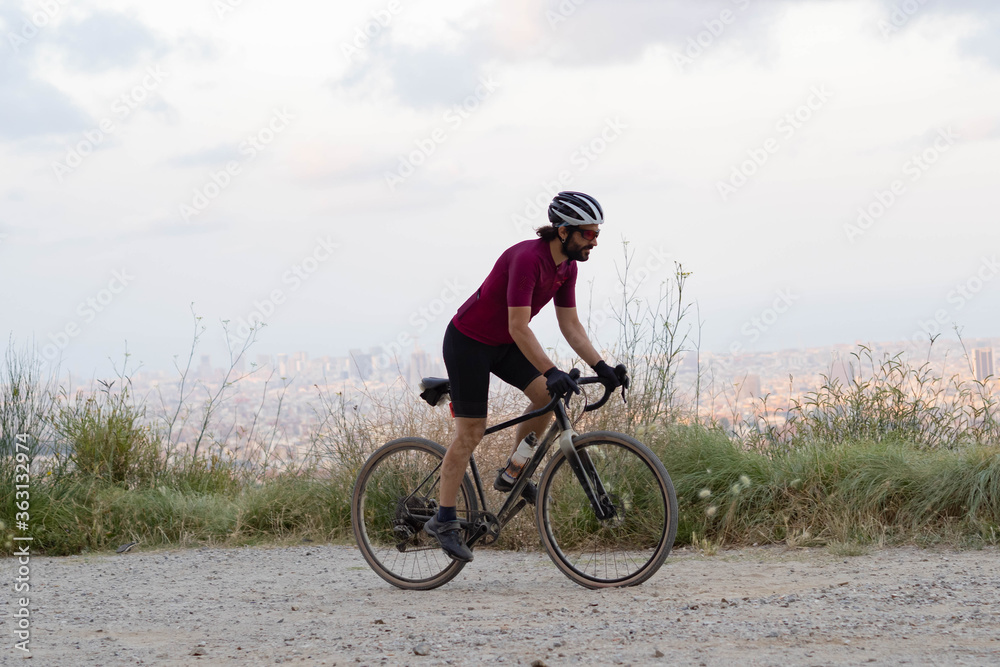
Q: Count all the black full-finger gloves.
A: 2